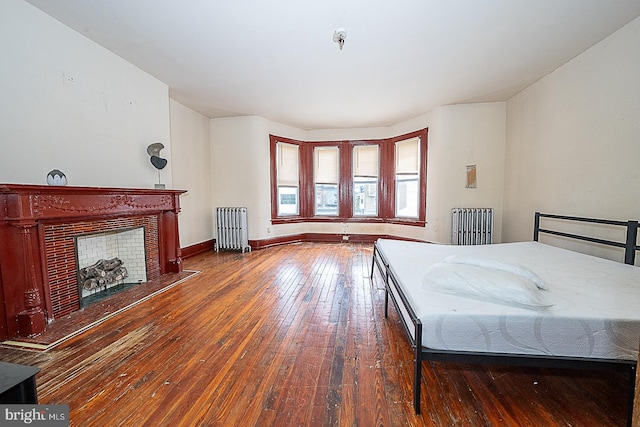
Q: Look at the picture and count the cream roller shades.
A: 4